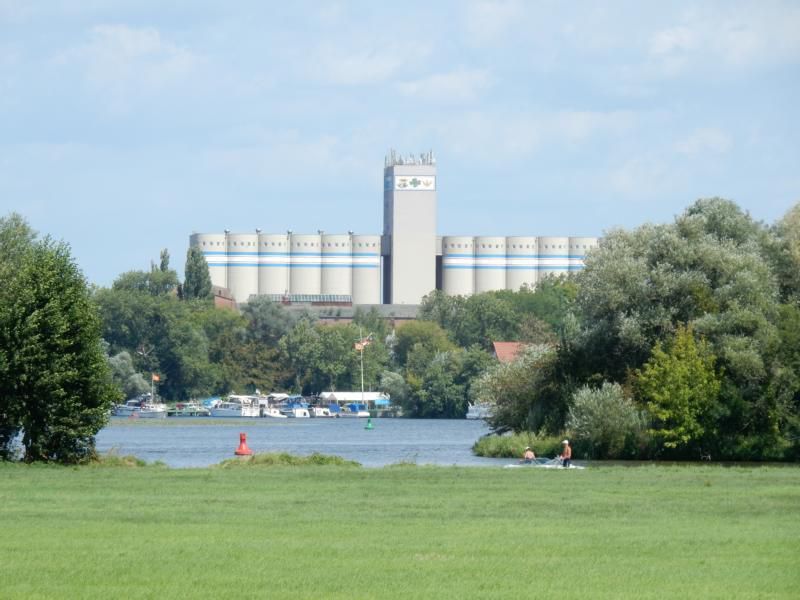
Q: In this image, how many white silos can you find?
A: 11